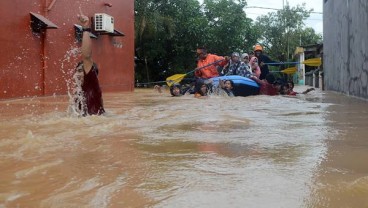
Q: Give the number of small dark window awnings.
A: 3